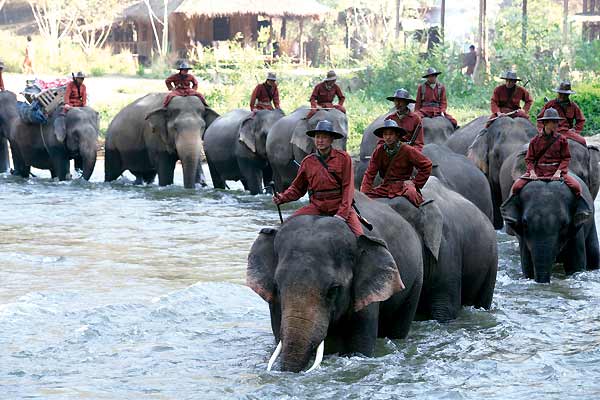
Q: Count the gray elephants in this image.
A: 12